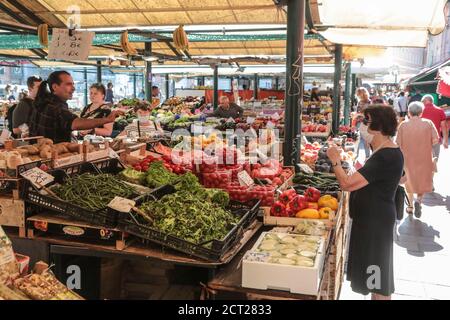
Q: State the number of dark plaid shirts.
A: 1